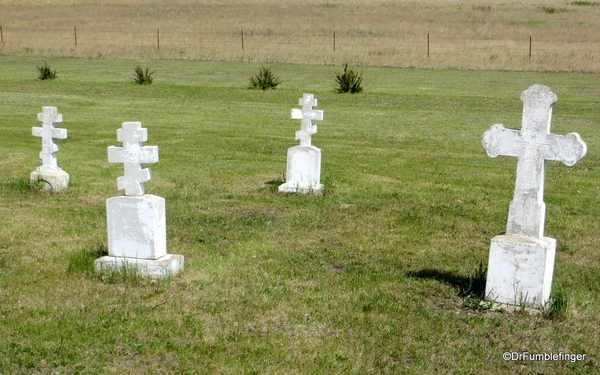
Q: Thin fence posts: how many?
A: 7